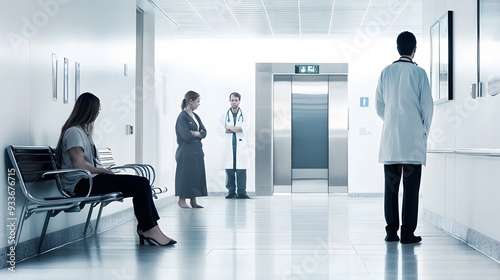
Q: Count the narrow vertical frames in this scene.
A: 3